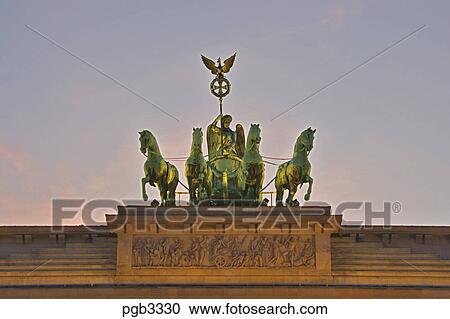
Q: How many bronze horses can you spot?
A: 4